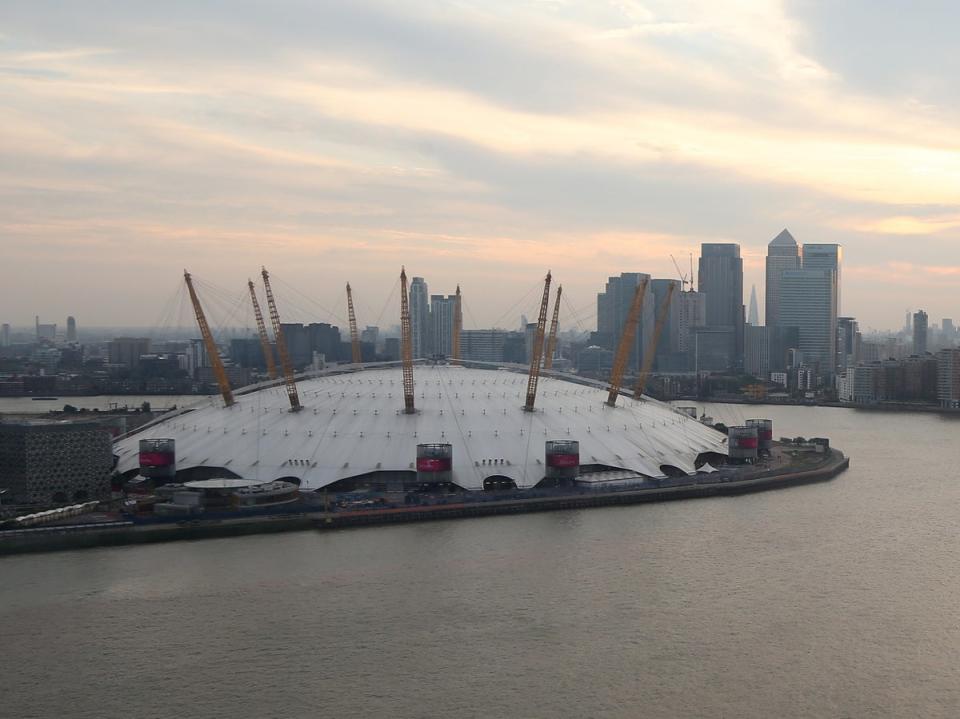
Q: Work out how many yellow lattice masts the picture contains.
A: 10